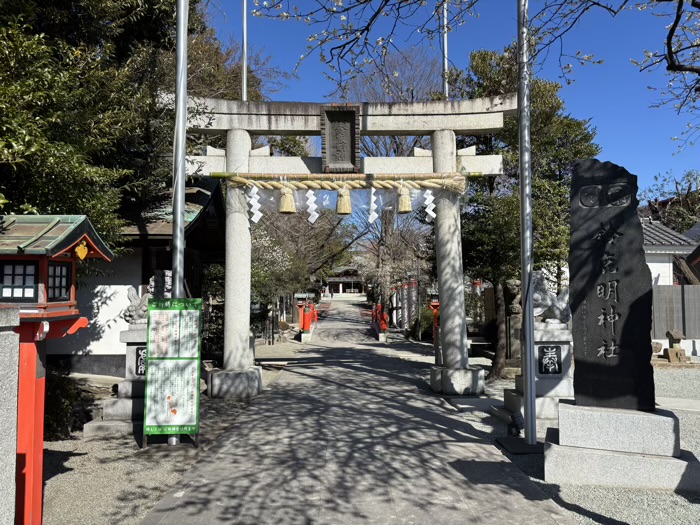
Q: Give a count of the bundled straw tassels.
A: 3